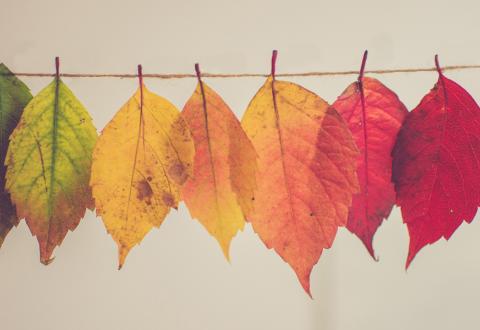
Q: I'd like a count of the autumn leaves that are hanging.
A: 7